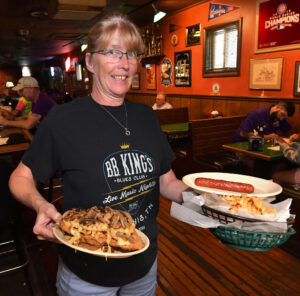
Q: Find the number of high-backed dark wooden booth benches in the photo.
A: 2